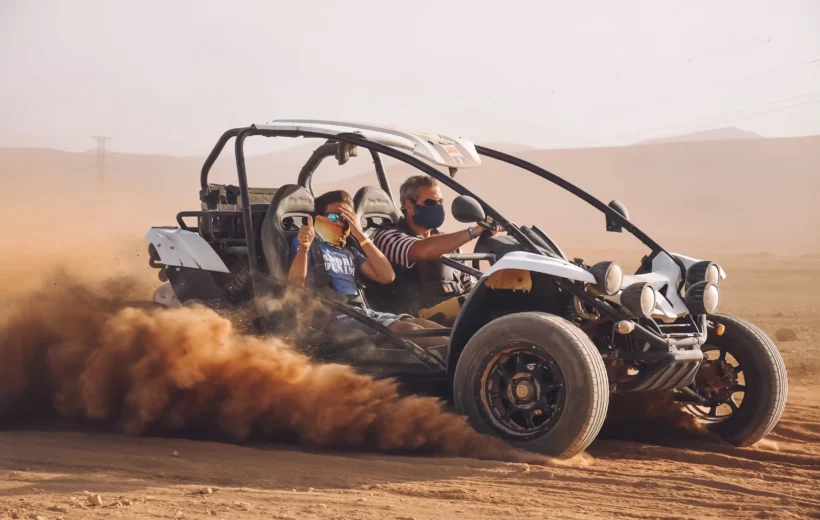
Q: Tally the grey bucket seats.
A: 2